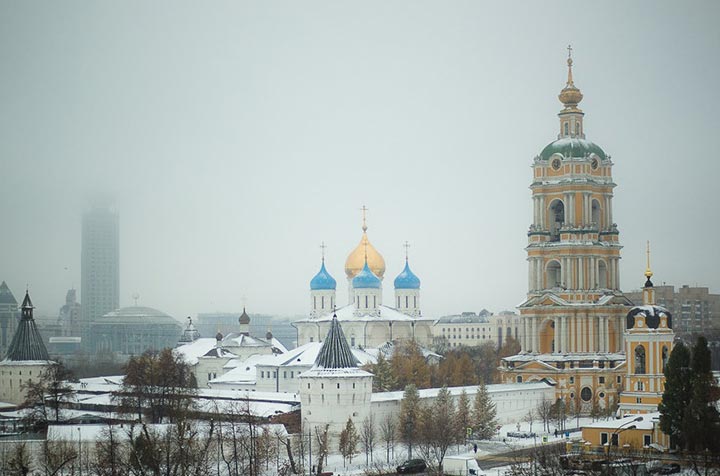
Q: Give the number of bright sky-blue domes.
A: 3